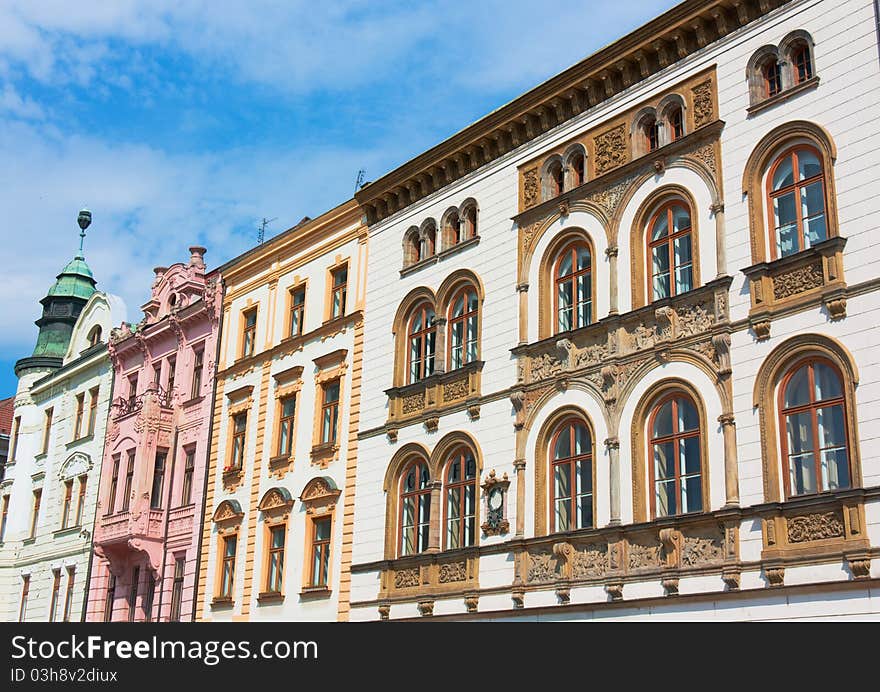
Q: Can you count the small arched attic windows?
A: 10